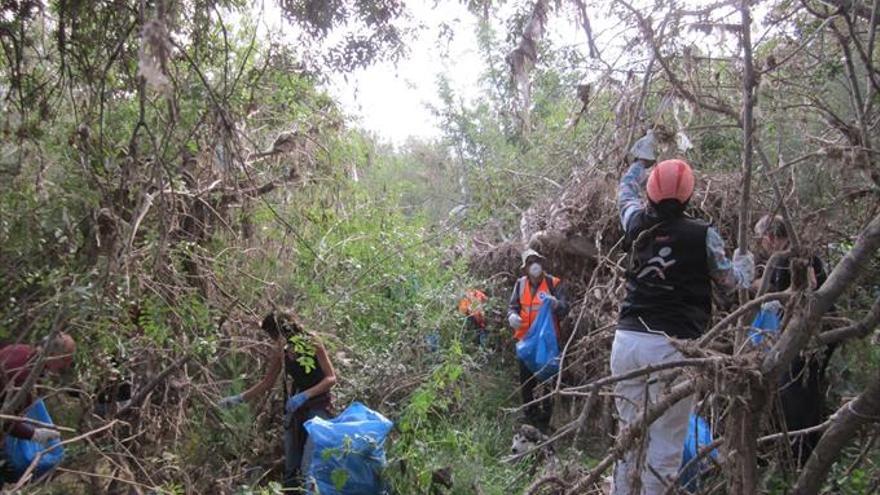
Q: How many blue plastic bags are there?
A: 5